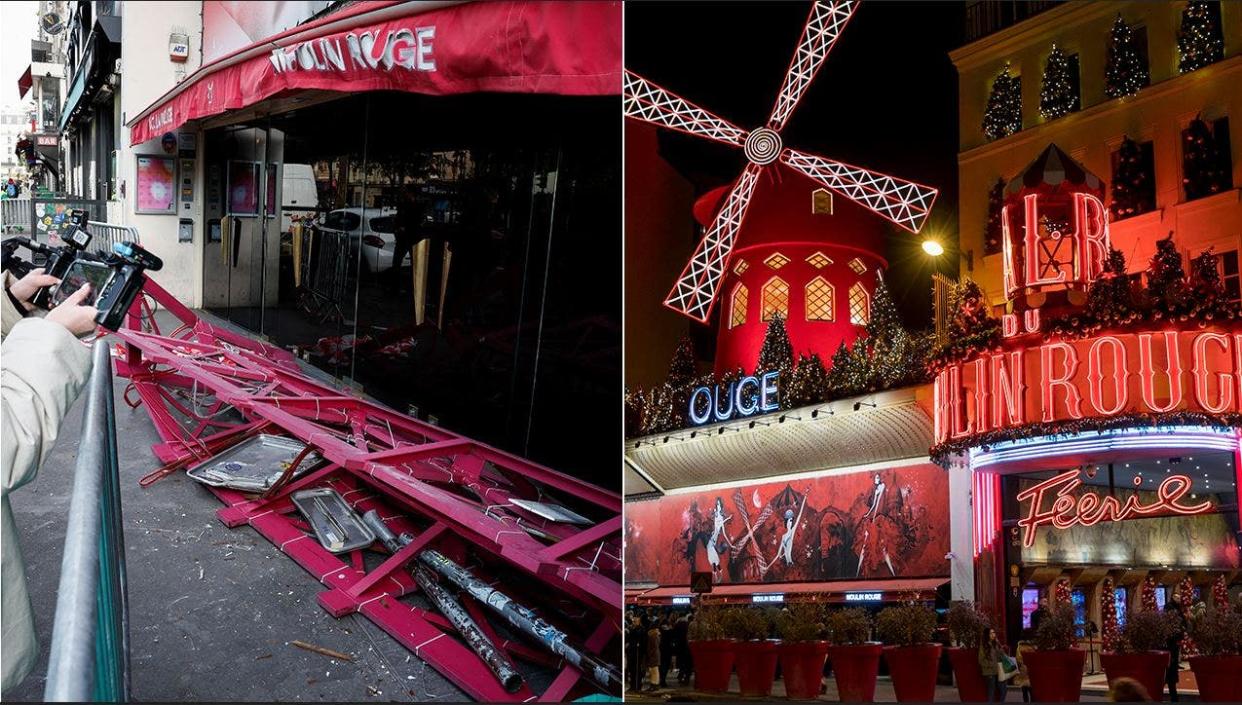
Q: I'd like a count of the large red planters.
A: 9